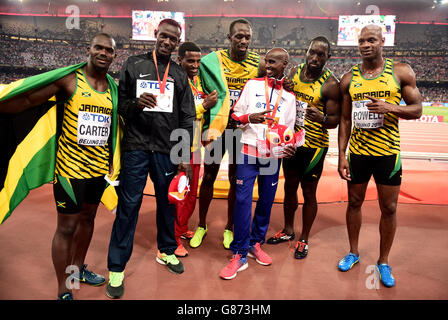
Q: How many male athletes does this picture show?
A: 7